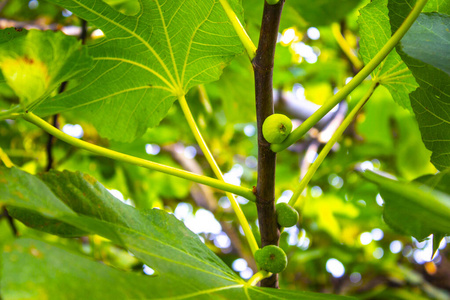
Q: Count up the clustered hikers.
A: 0